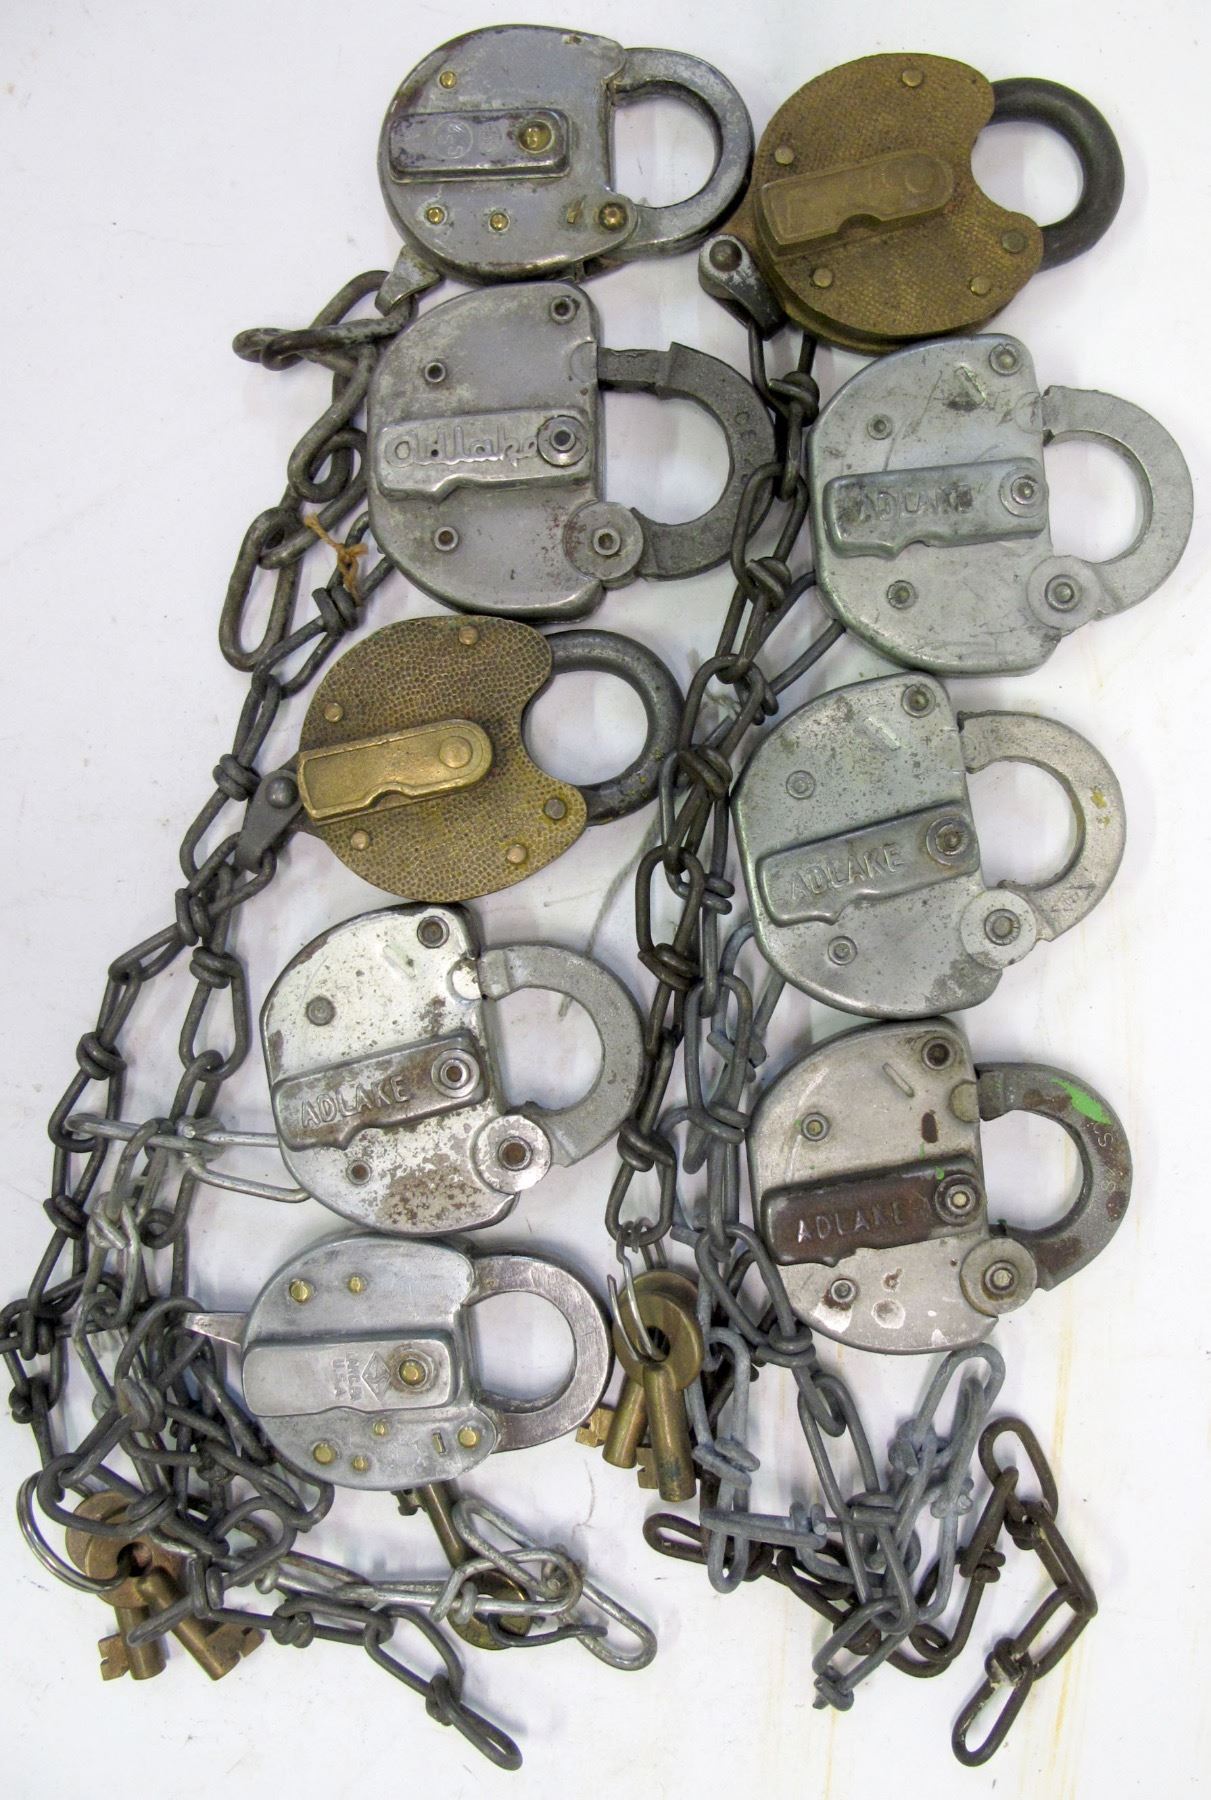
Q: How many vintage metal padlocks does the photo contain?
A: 9